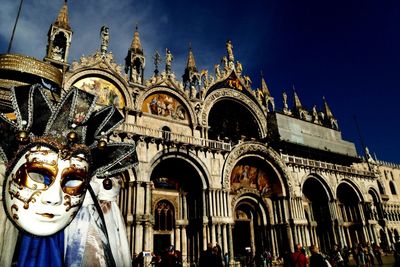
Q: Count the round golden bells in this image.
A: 4